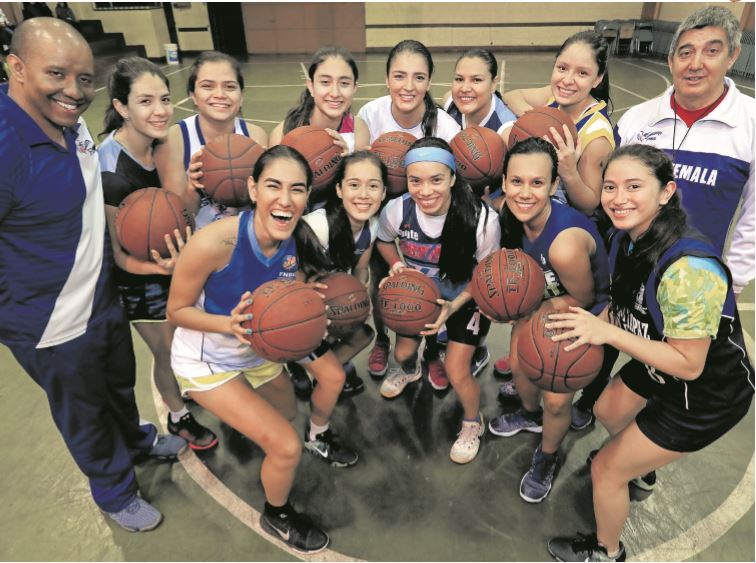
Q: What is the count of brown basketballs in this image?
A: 11